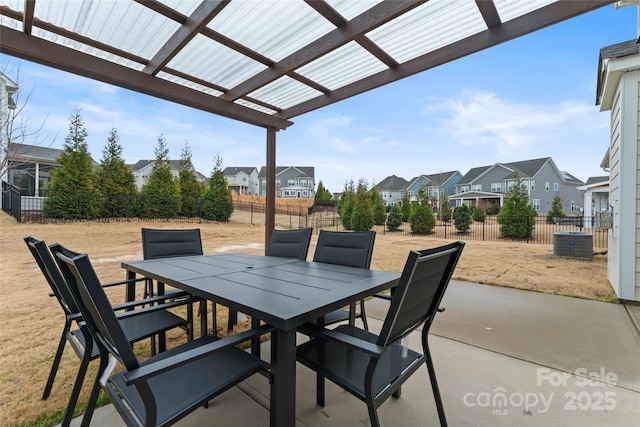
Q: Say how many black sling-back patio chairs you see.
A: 6